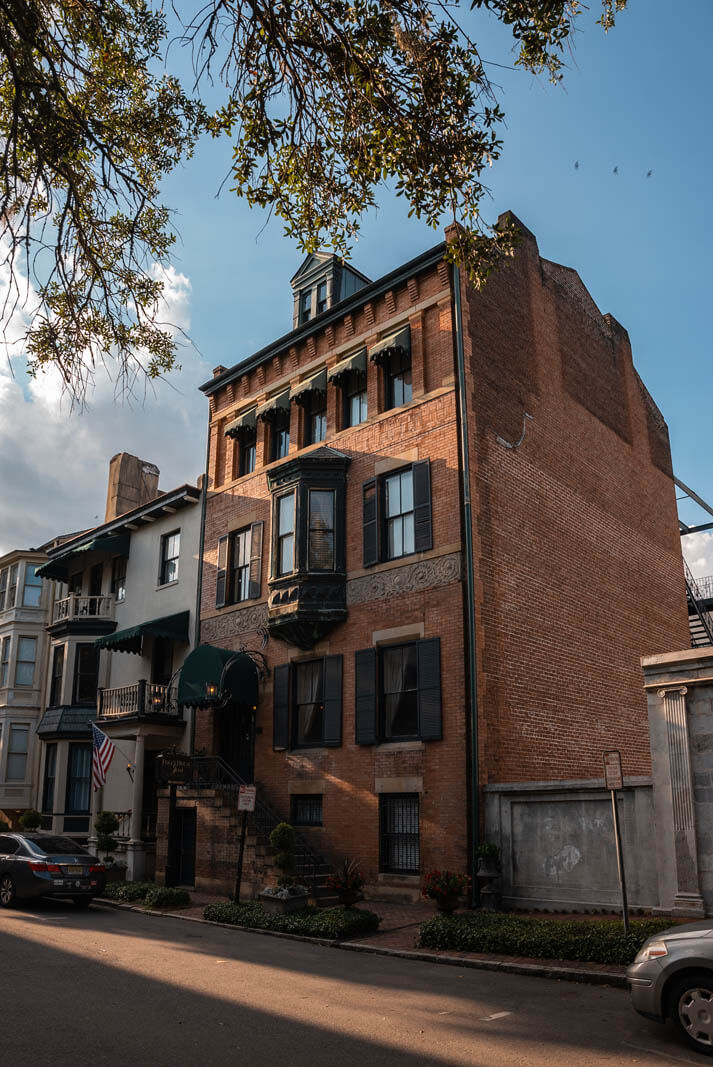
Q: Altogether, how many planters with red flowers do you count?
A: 2